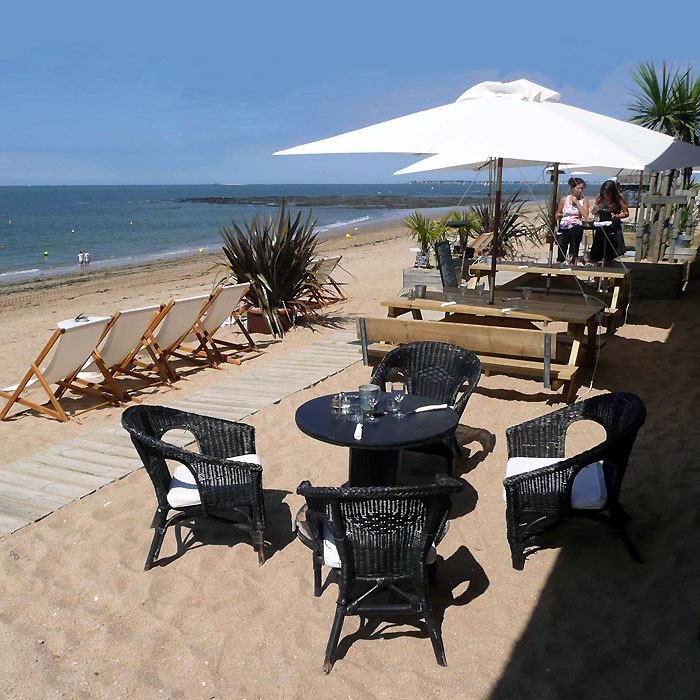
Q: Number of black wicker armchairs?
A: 4